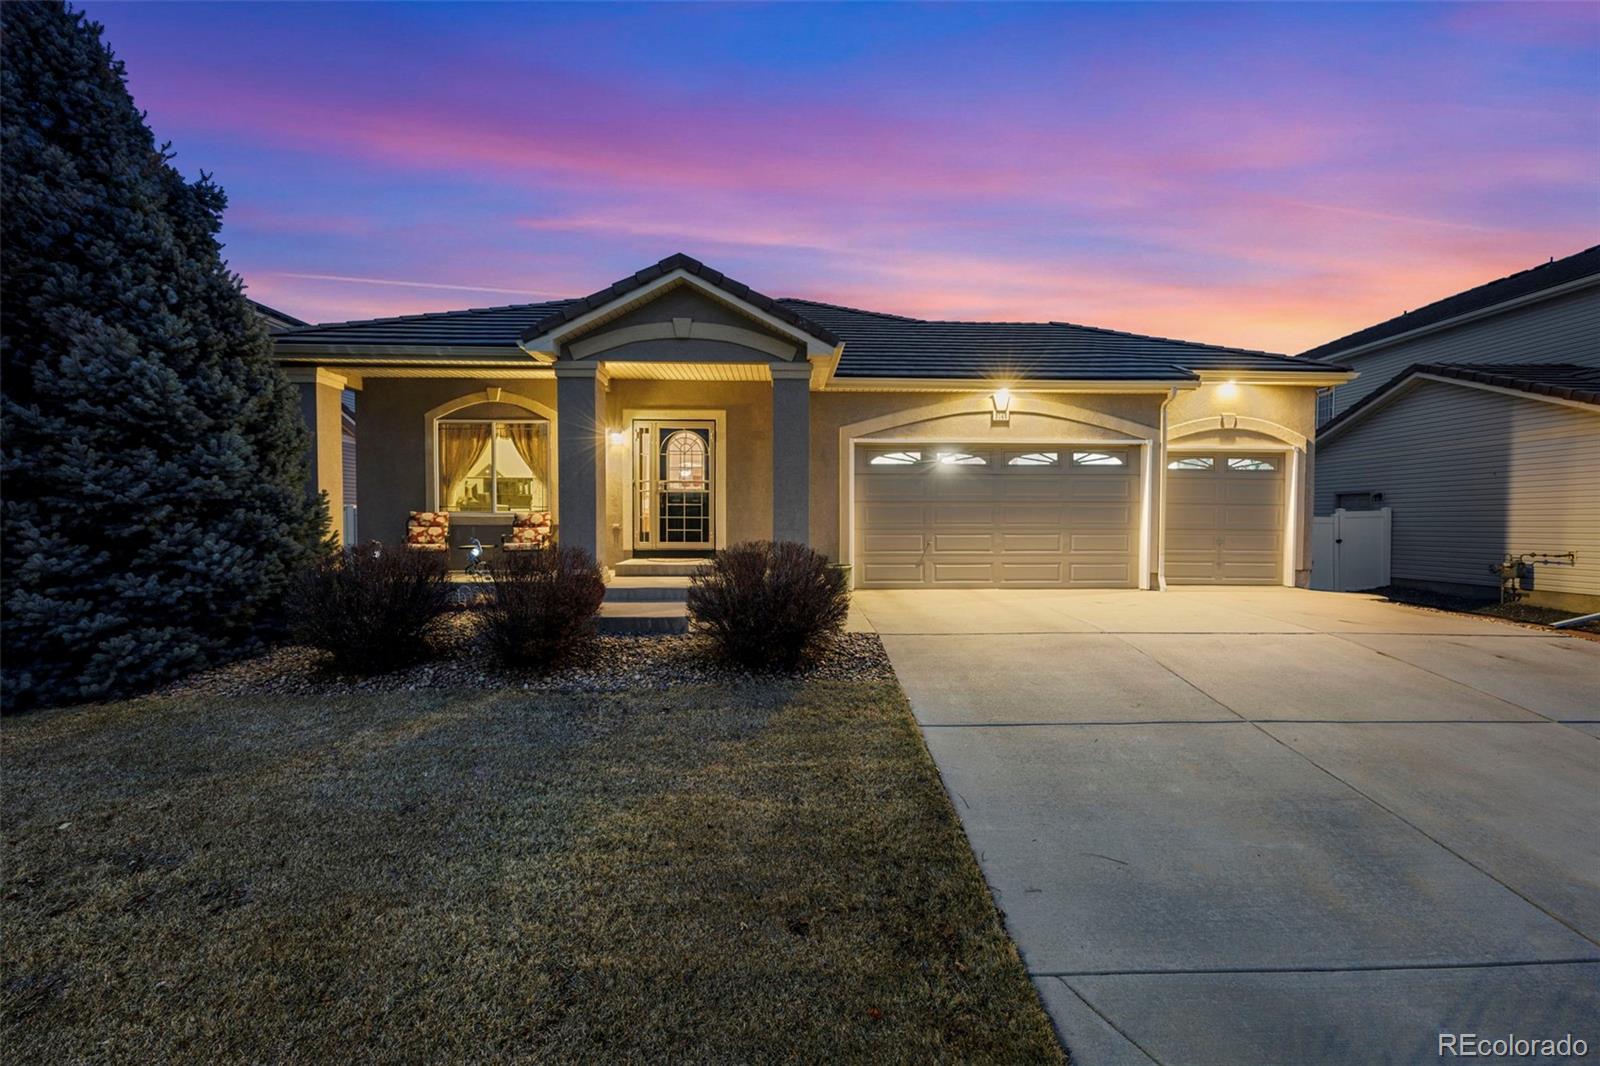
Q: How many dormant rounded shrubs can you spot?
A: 3